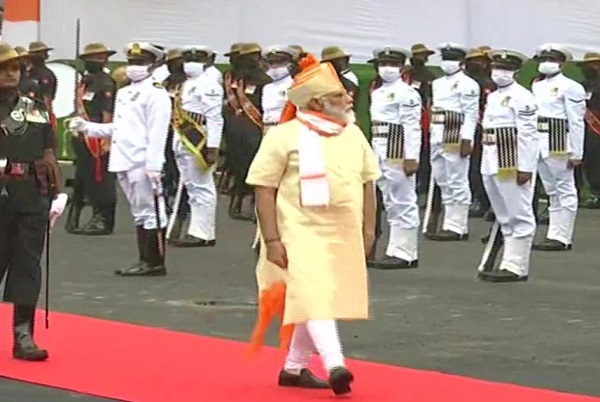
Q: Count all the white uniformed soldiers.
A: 7